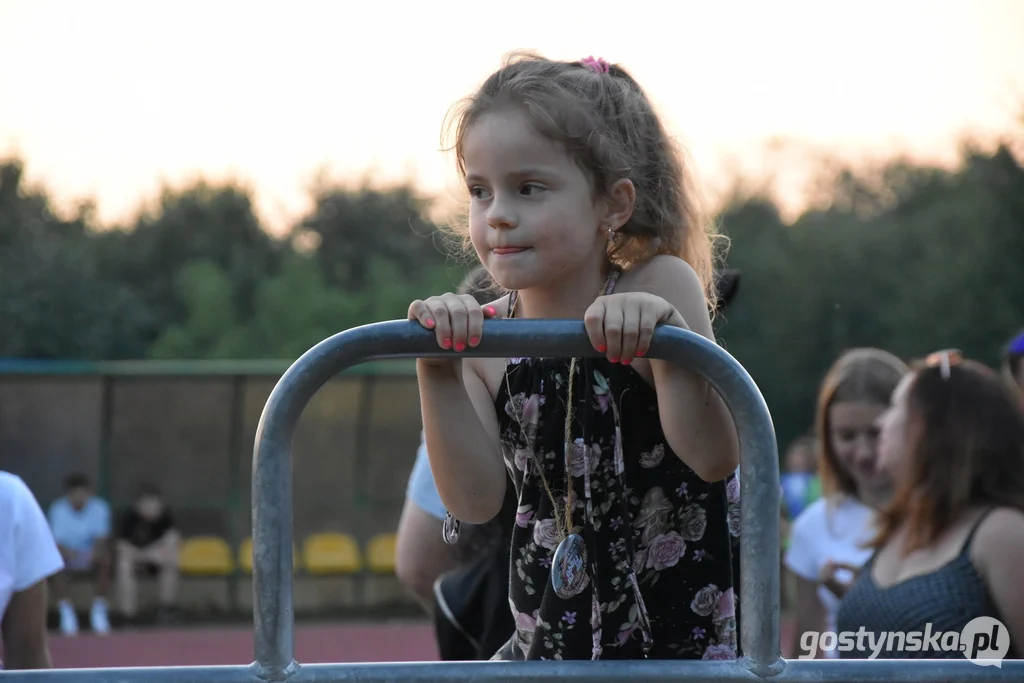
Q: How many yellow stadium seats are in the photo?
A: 4